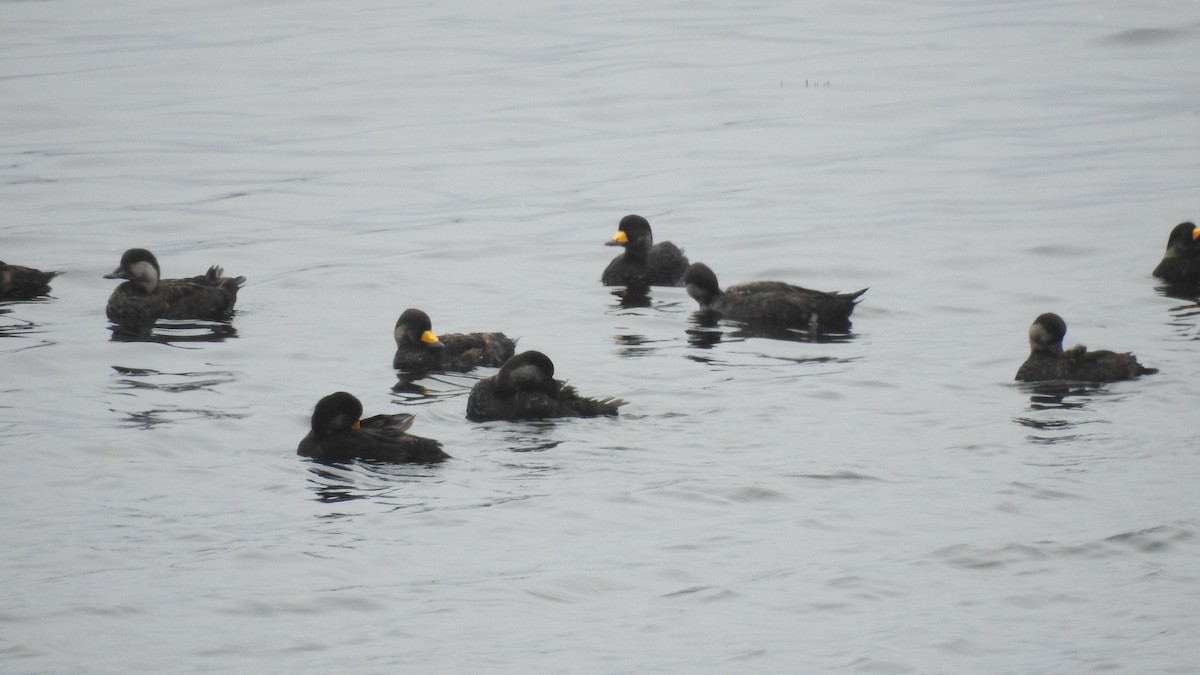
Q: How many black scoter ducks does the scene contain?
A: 9